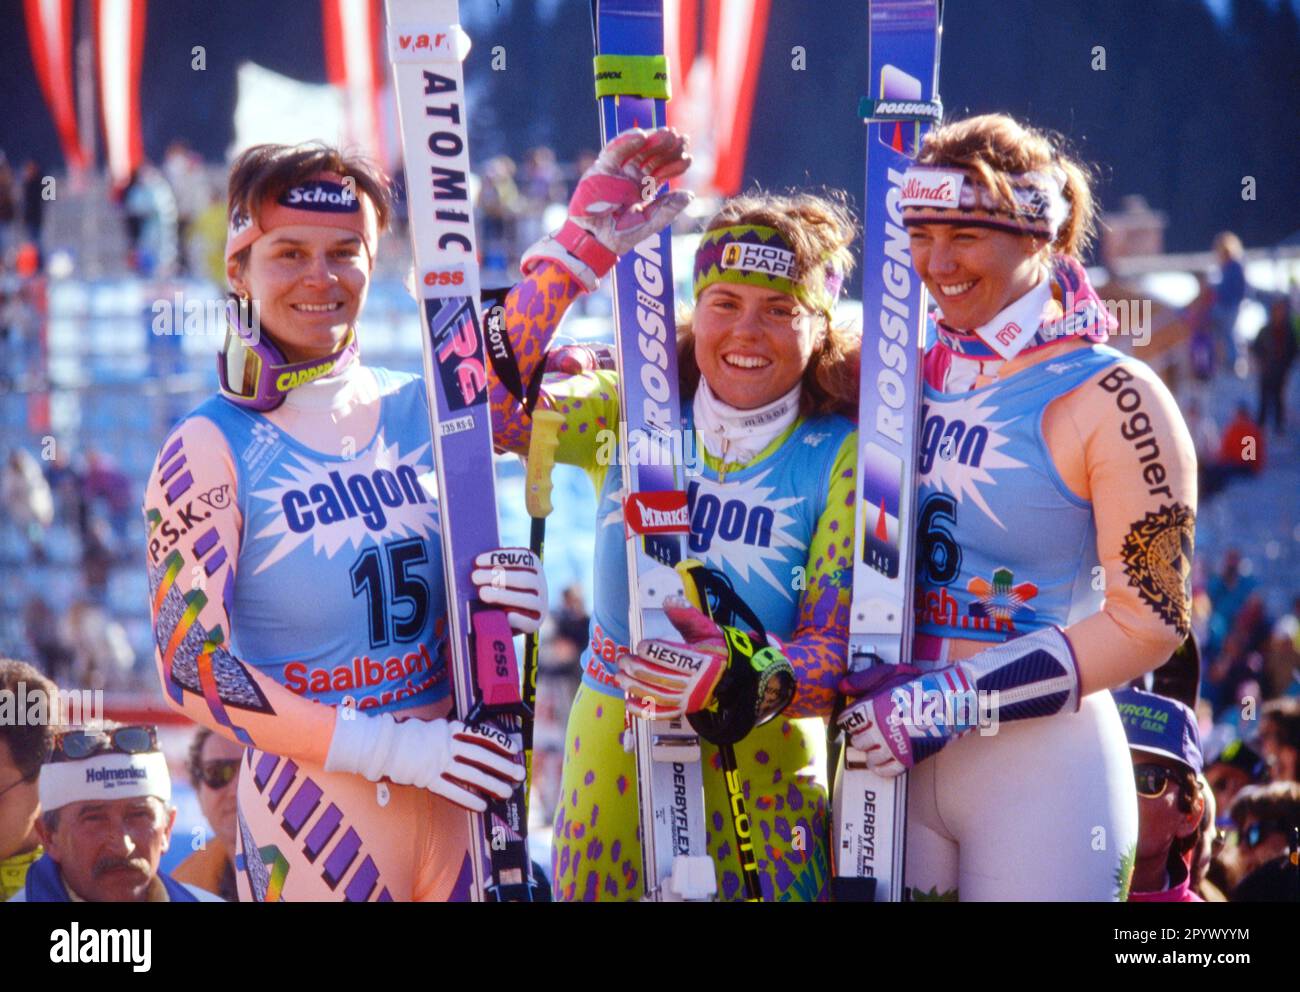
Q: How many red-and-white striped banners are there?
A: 5